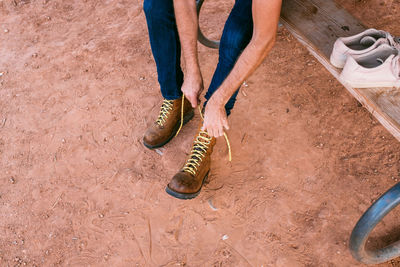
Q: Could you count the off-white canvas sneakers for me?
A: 2